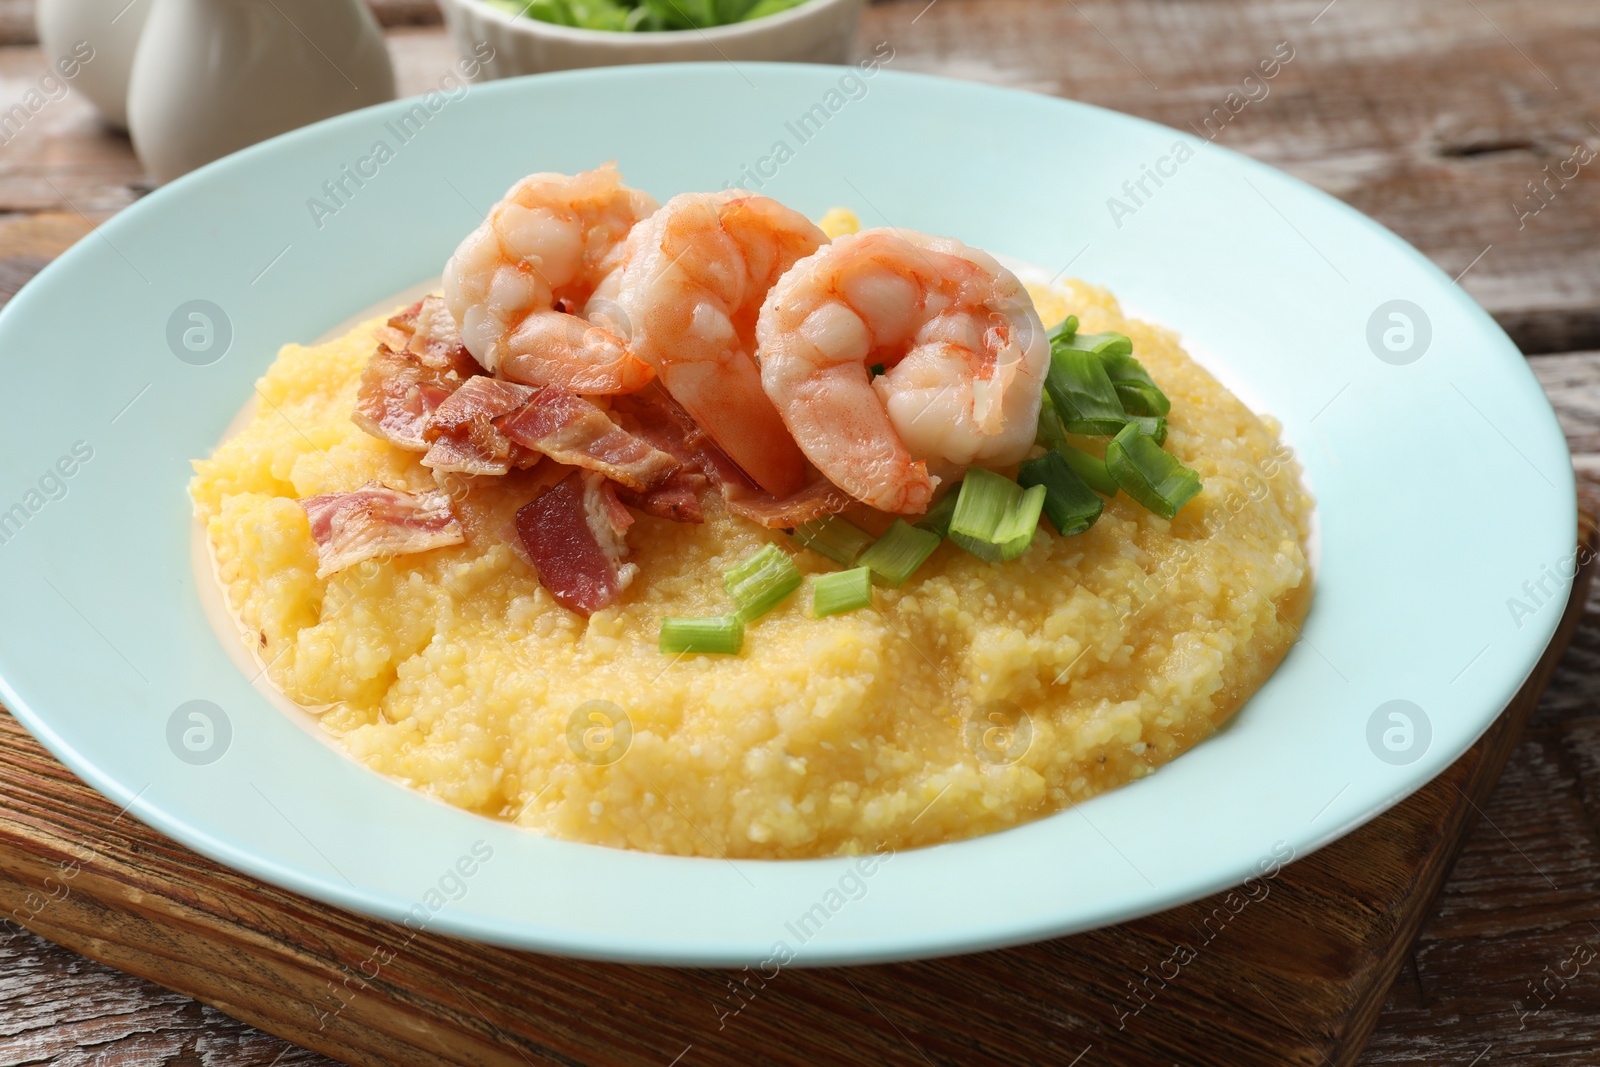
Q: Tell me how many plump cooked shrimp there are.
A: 3